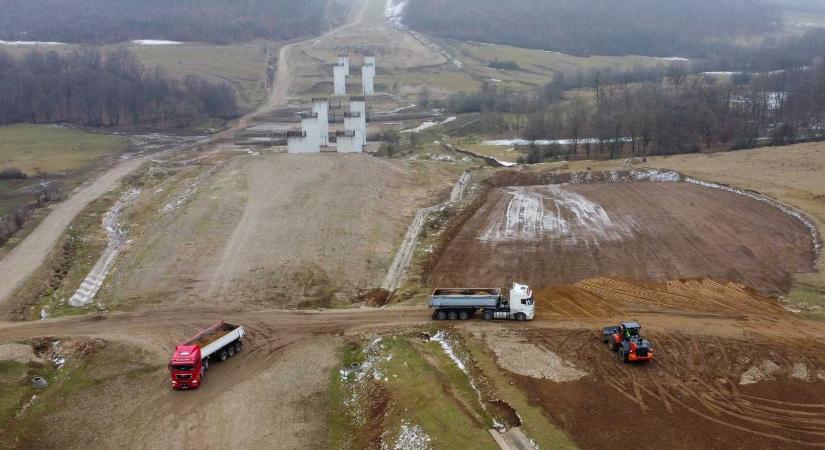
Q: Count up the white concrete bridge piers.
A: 10